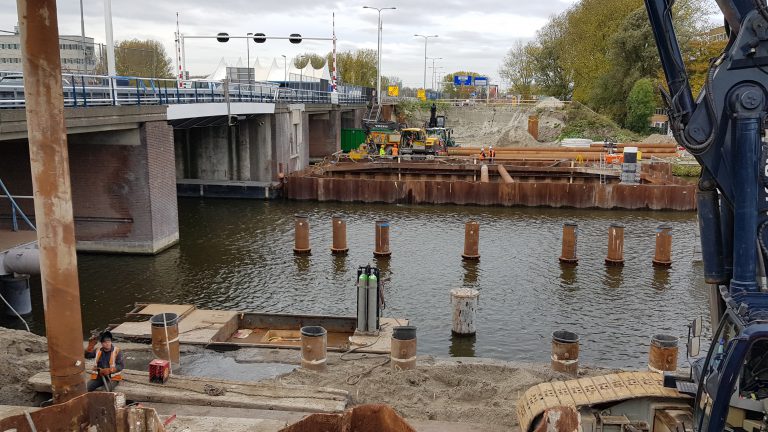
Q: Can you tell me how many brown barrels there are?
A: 12